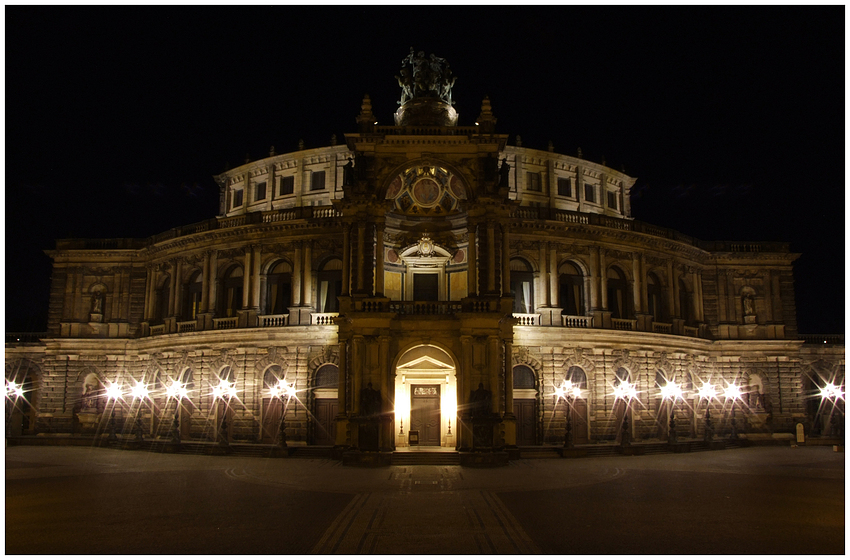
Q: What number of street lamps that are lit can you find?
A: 12